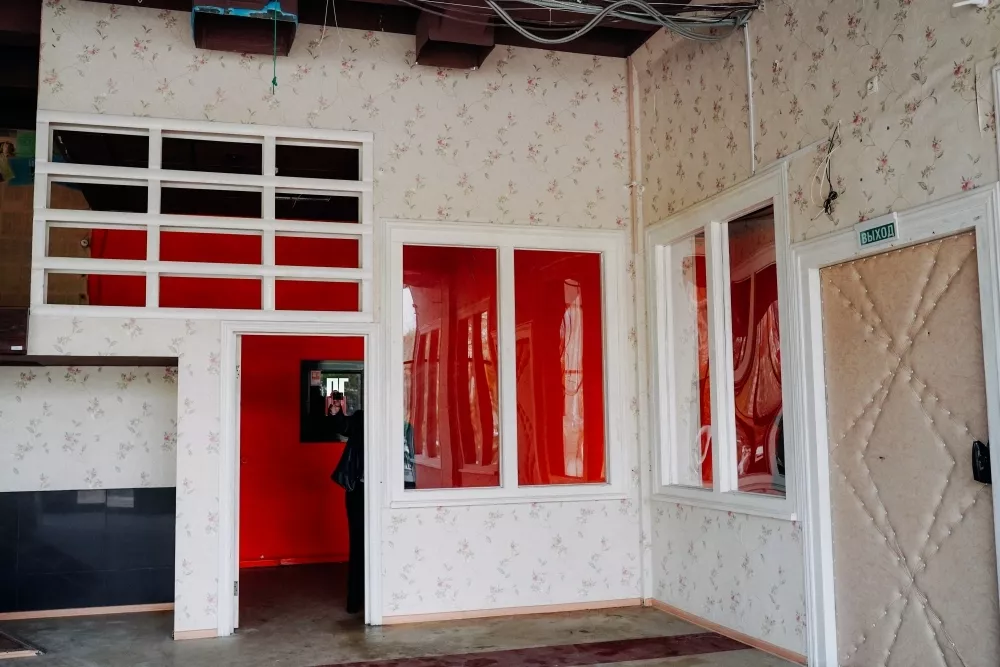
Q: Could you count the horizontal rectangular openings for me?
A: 12